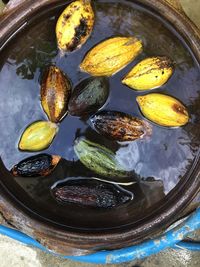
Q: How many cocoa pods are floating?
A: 11